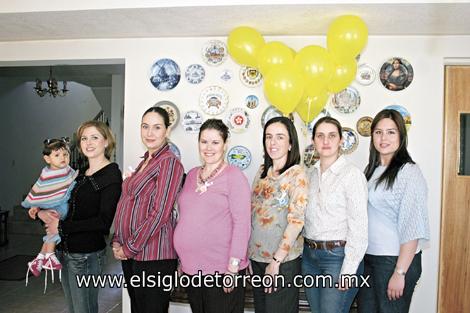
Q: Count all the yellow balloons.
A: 7